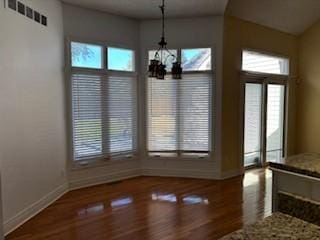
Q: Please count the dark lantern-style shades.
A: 3